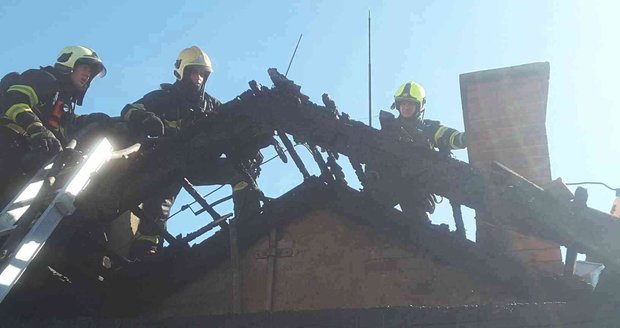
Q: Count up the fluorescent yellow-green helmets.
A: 1